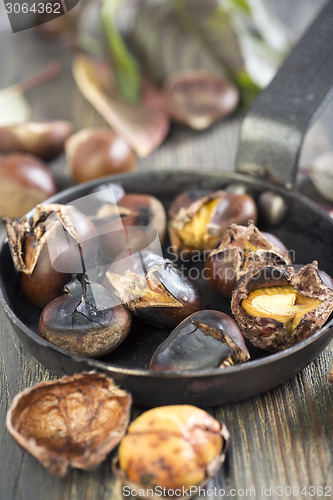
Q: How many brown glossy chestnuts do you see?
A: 4